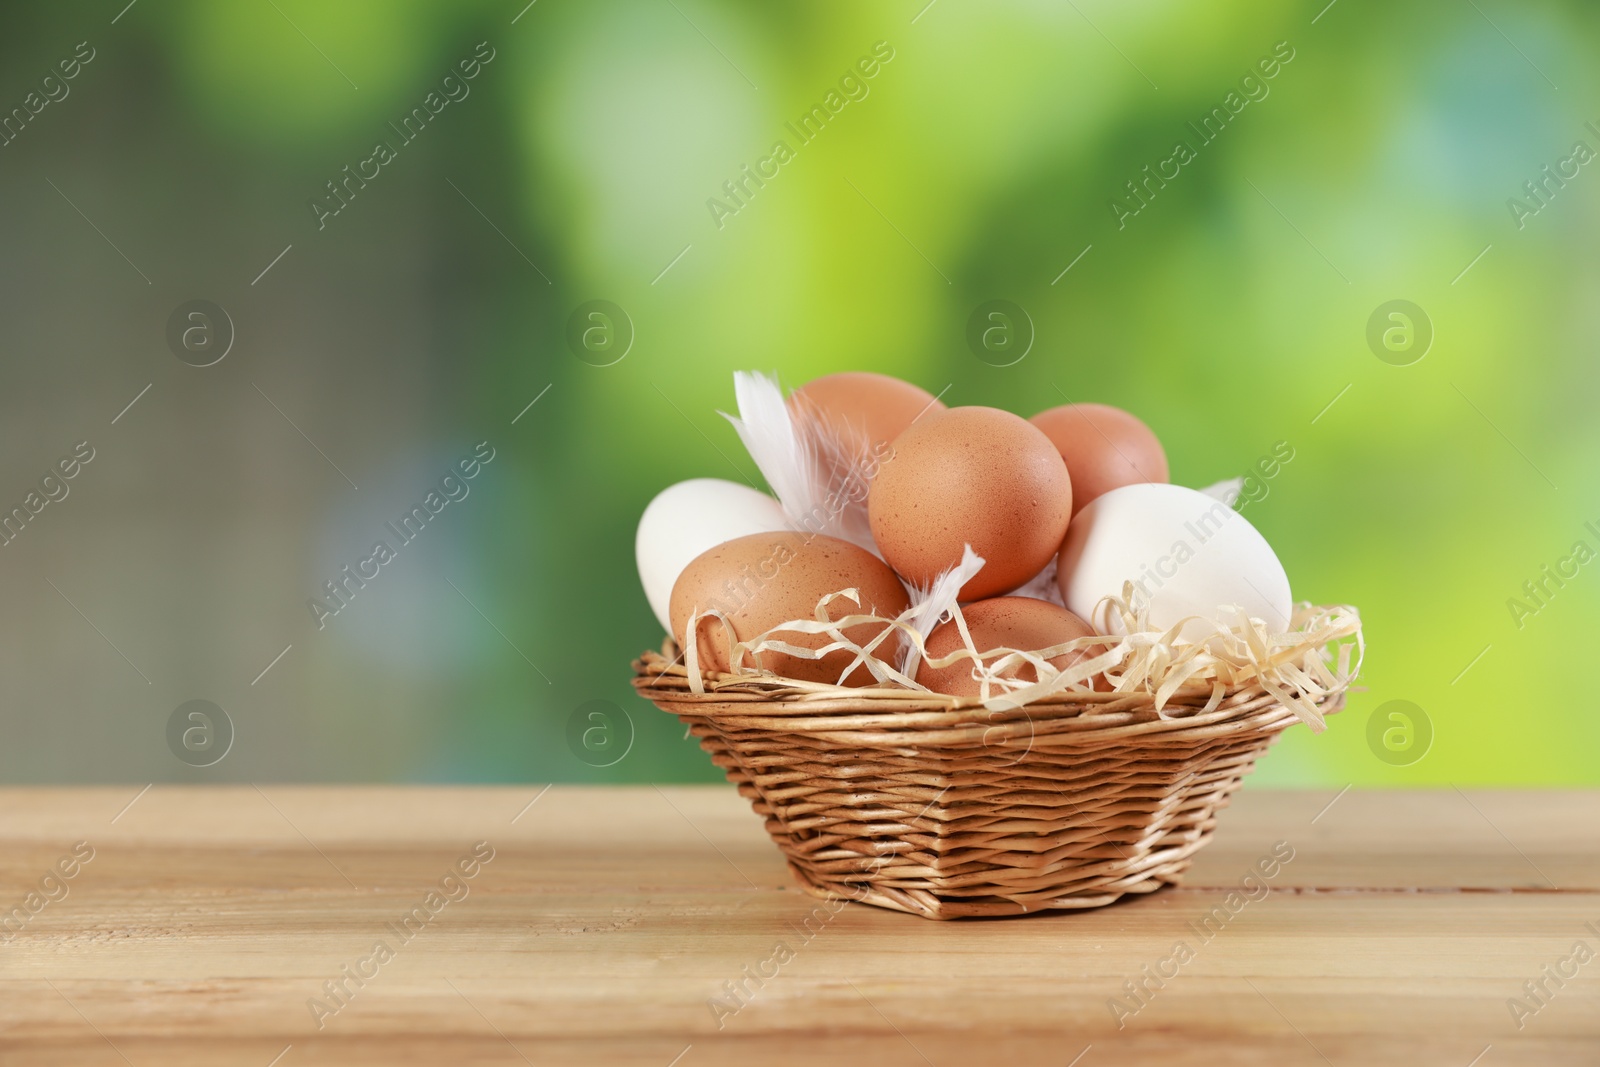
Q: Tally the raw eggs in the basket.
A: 7